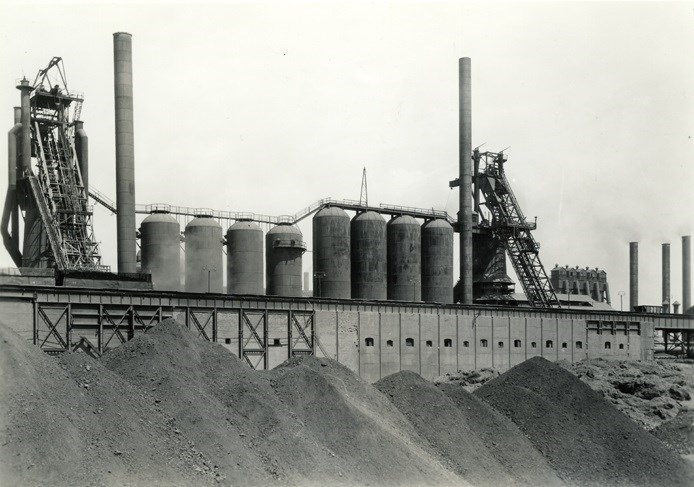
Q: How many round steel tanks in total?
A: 8